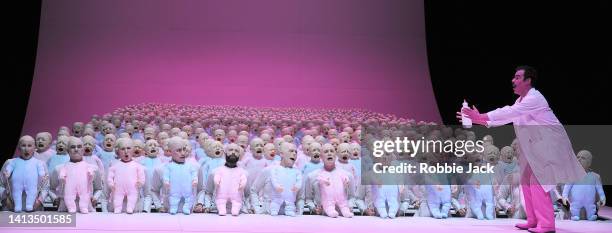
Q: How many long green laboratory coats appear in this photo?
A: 0